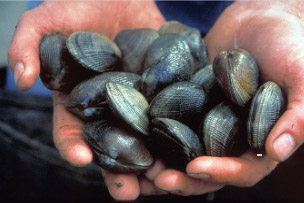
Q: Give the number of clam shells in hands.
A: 14